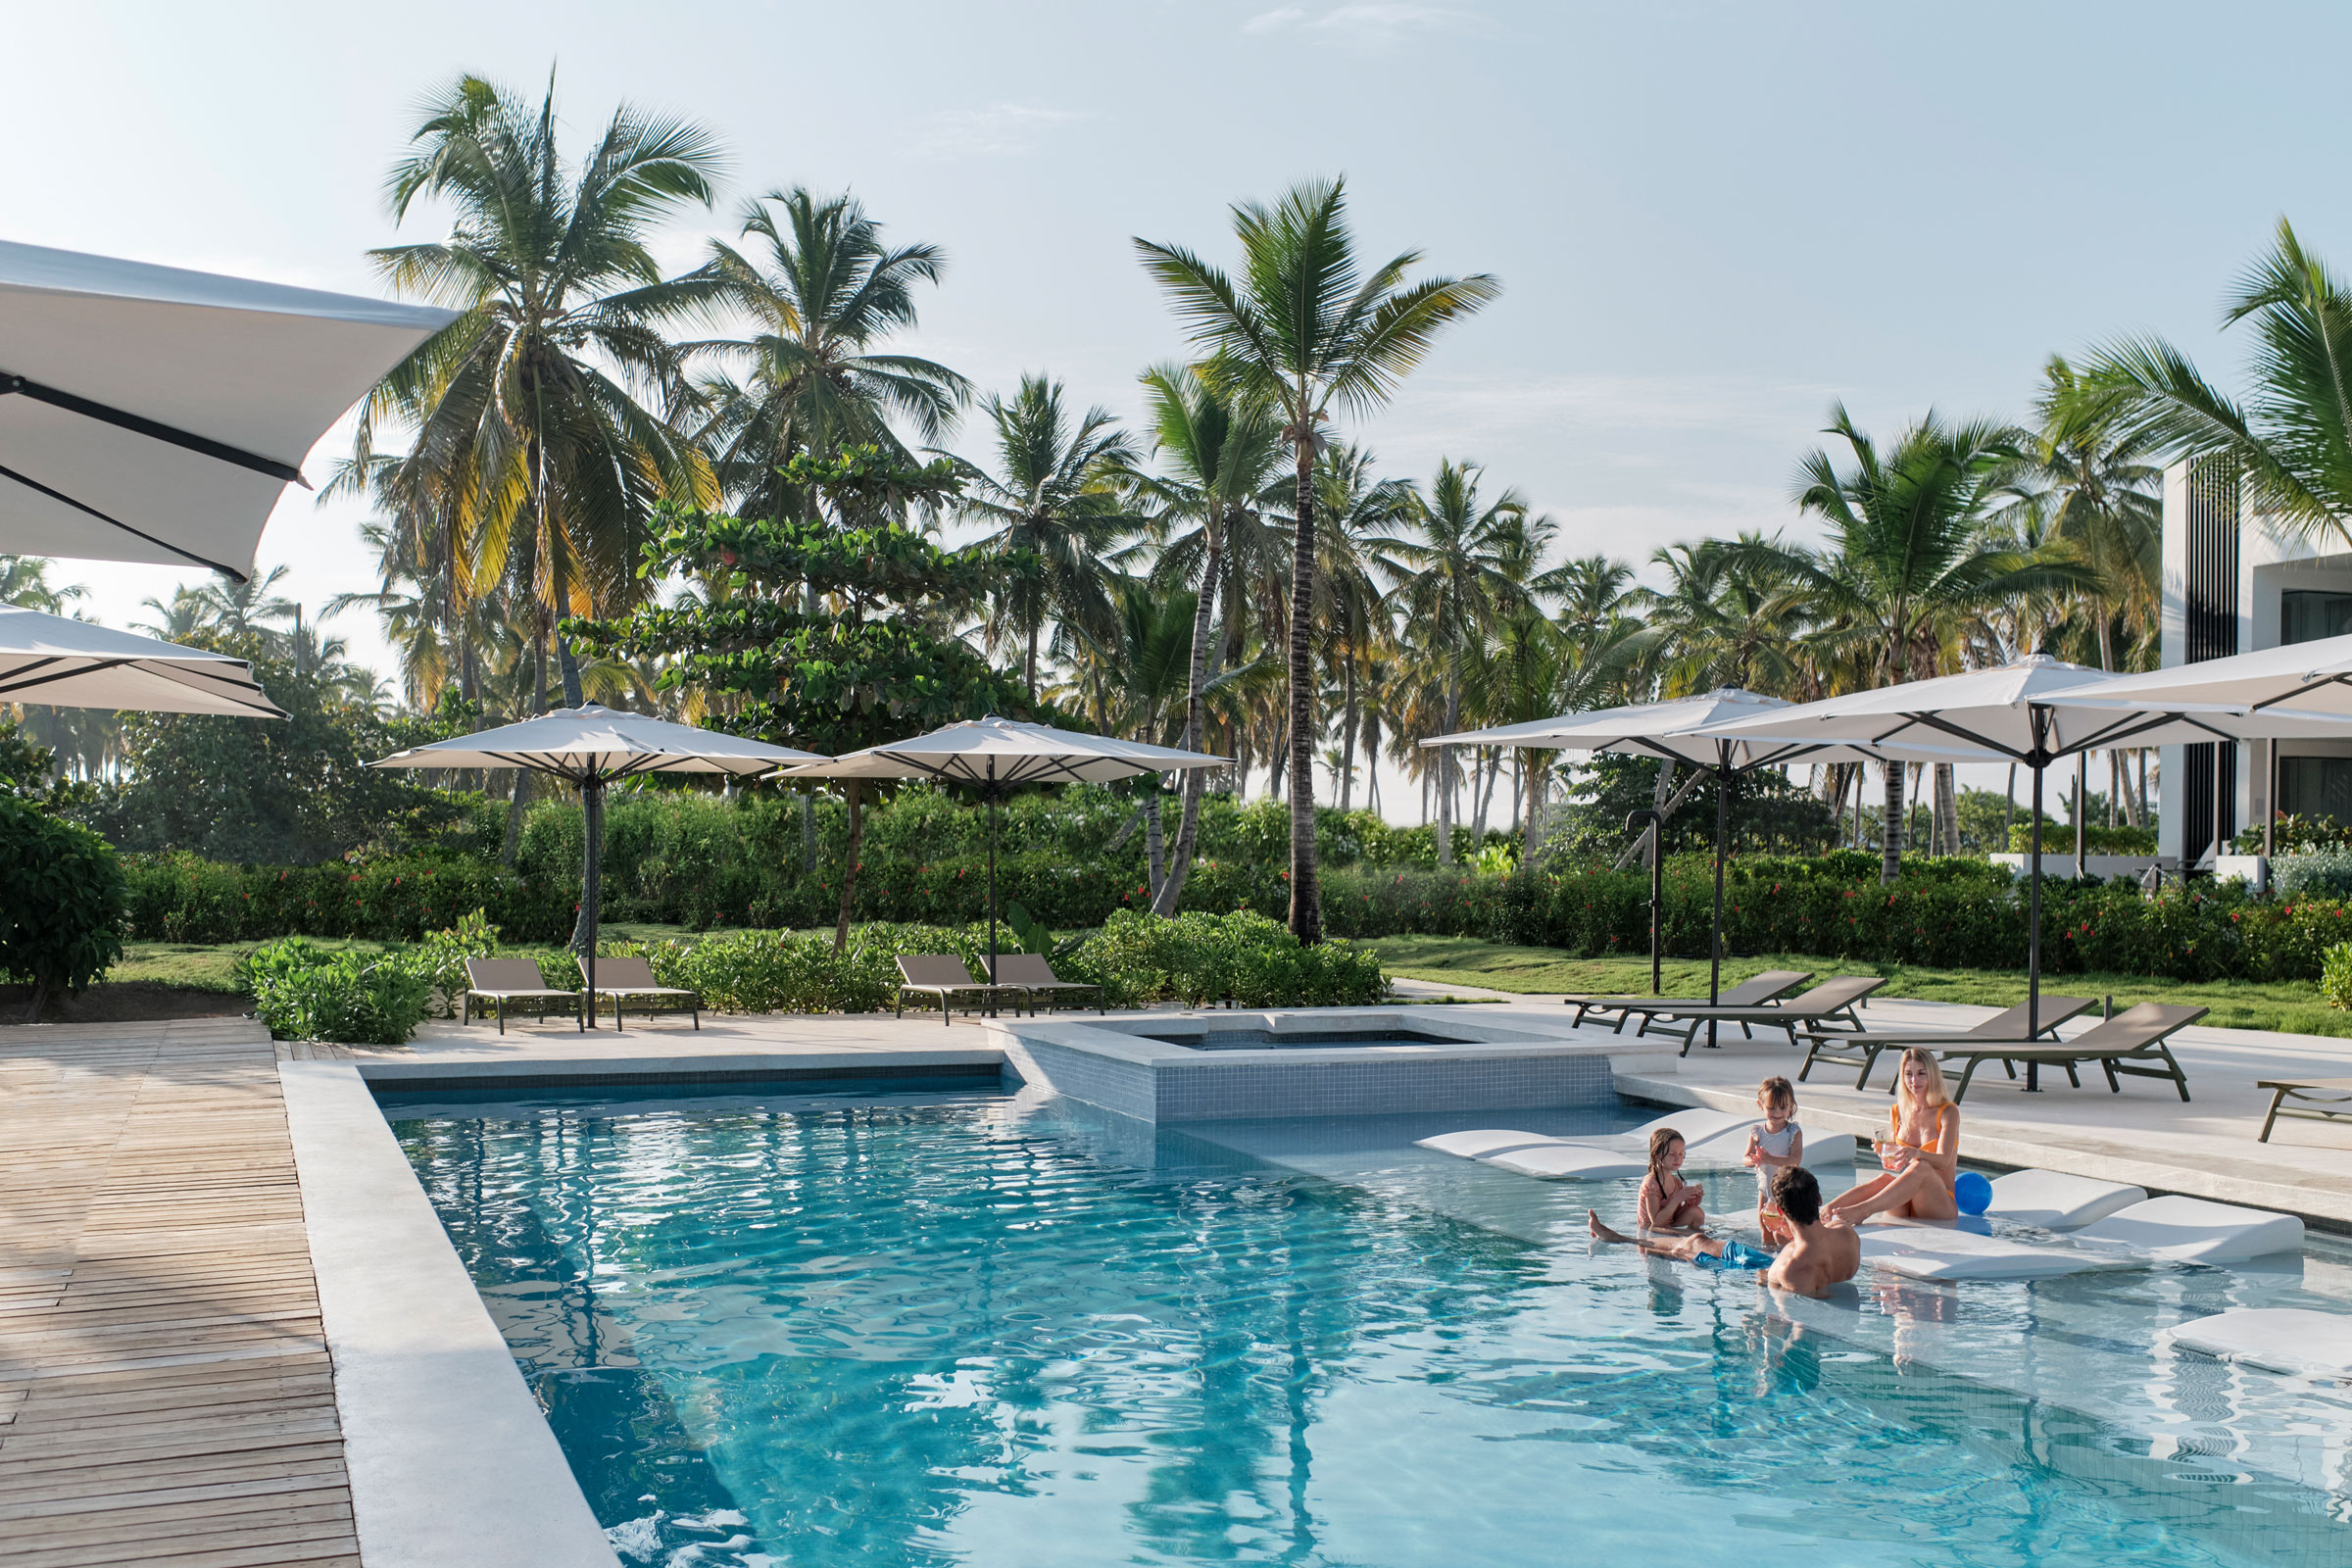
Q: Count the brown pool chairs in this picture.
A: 9